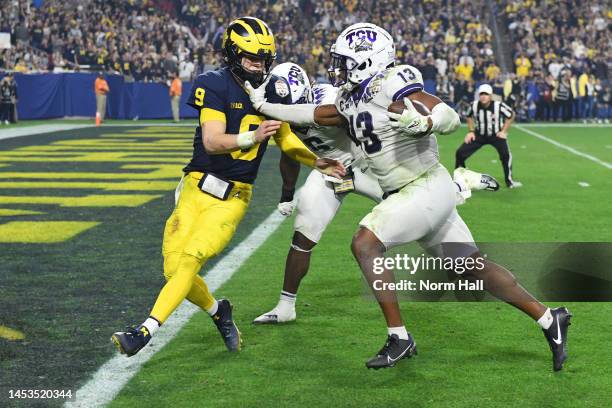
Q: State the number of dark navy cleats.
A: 2